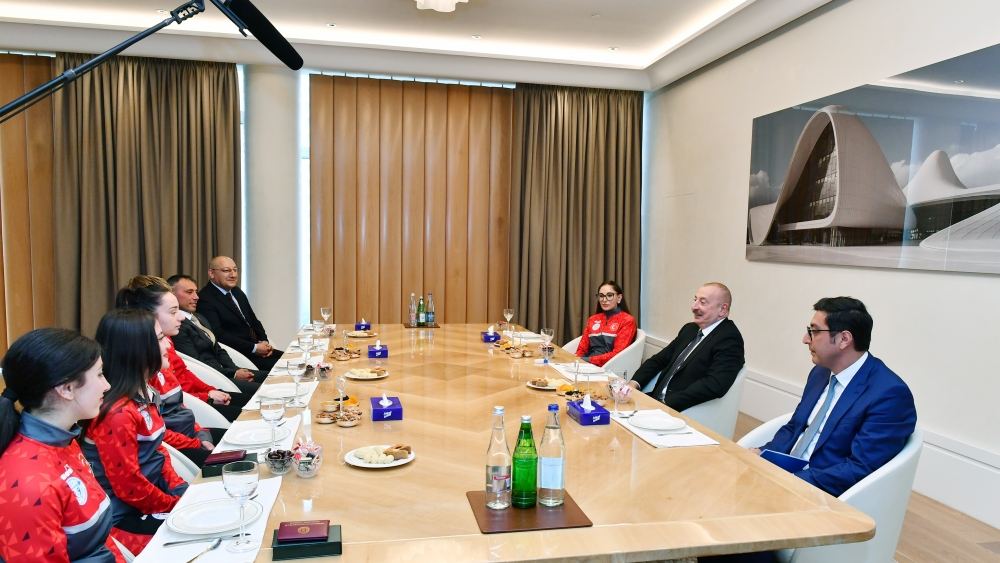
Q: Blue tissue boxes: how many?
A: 5